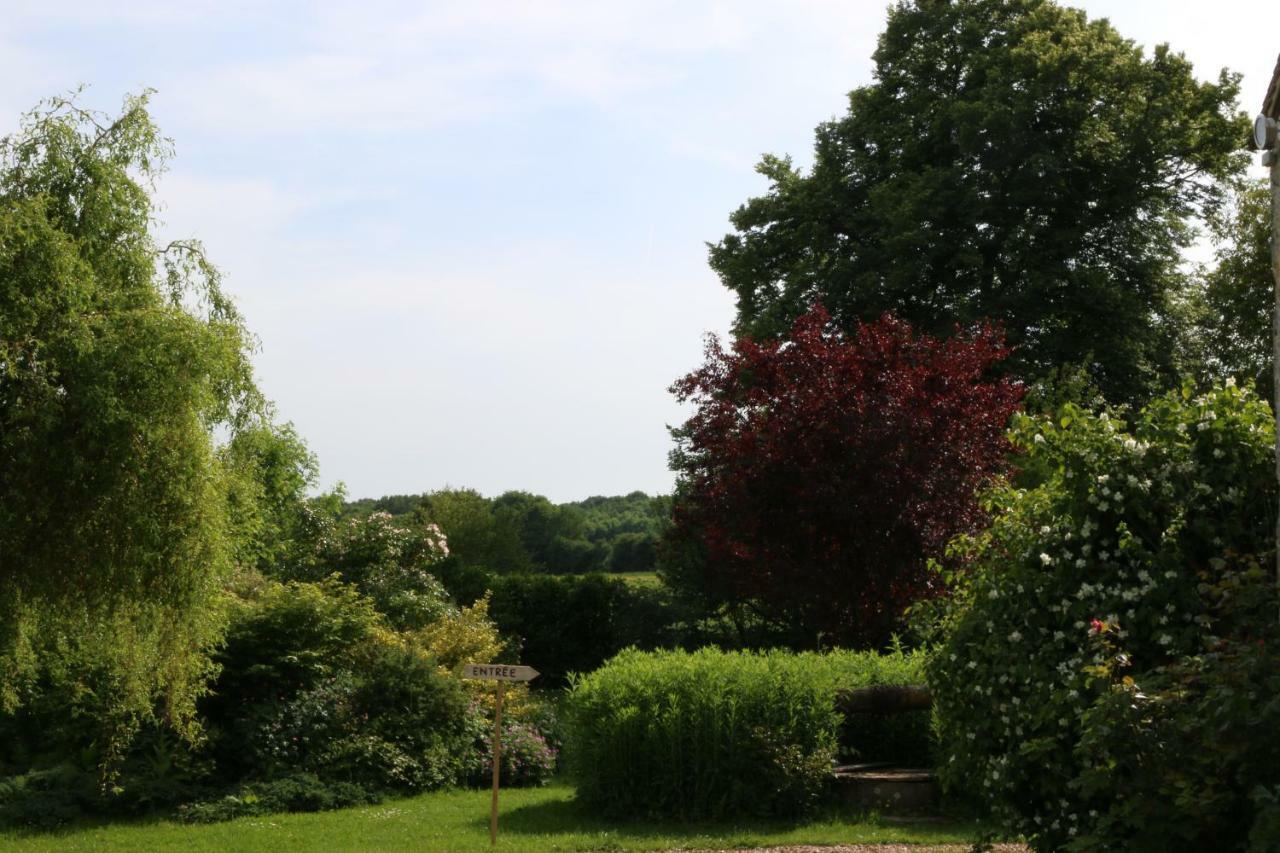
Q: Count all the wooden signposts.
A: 1